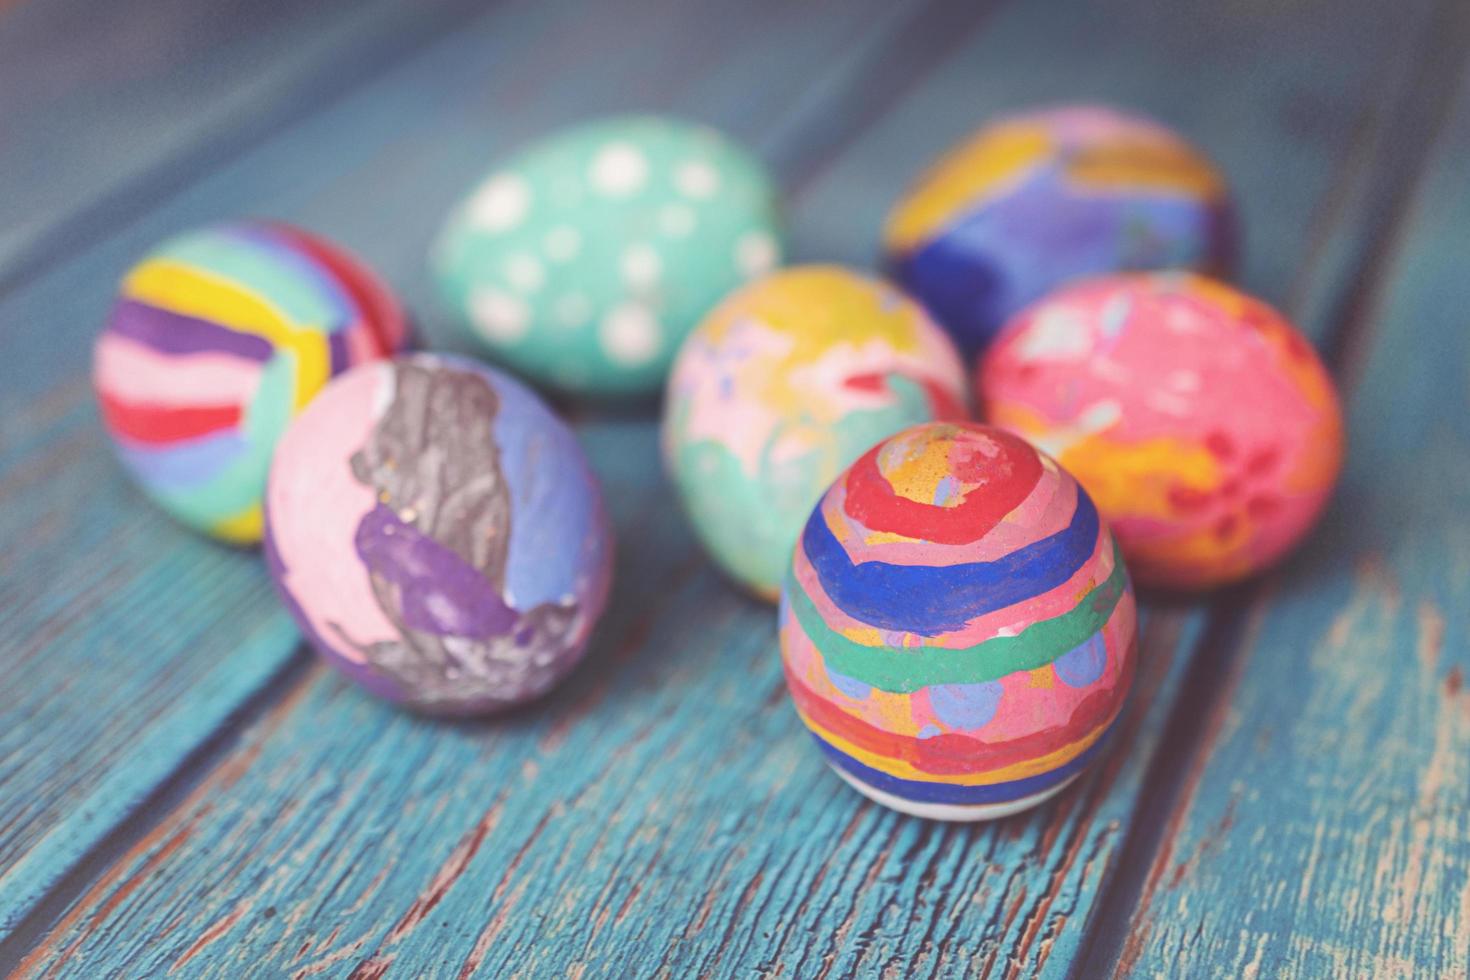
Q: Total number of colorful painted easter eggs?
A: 7